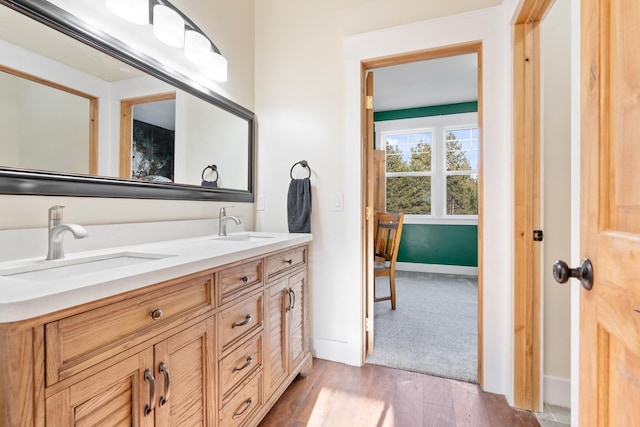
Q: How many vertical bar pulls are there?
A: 4